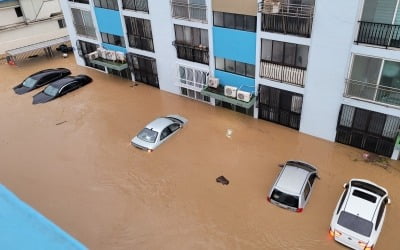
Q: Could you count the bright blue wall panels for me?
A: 4